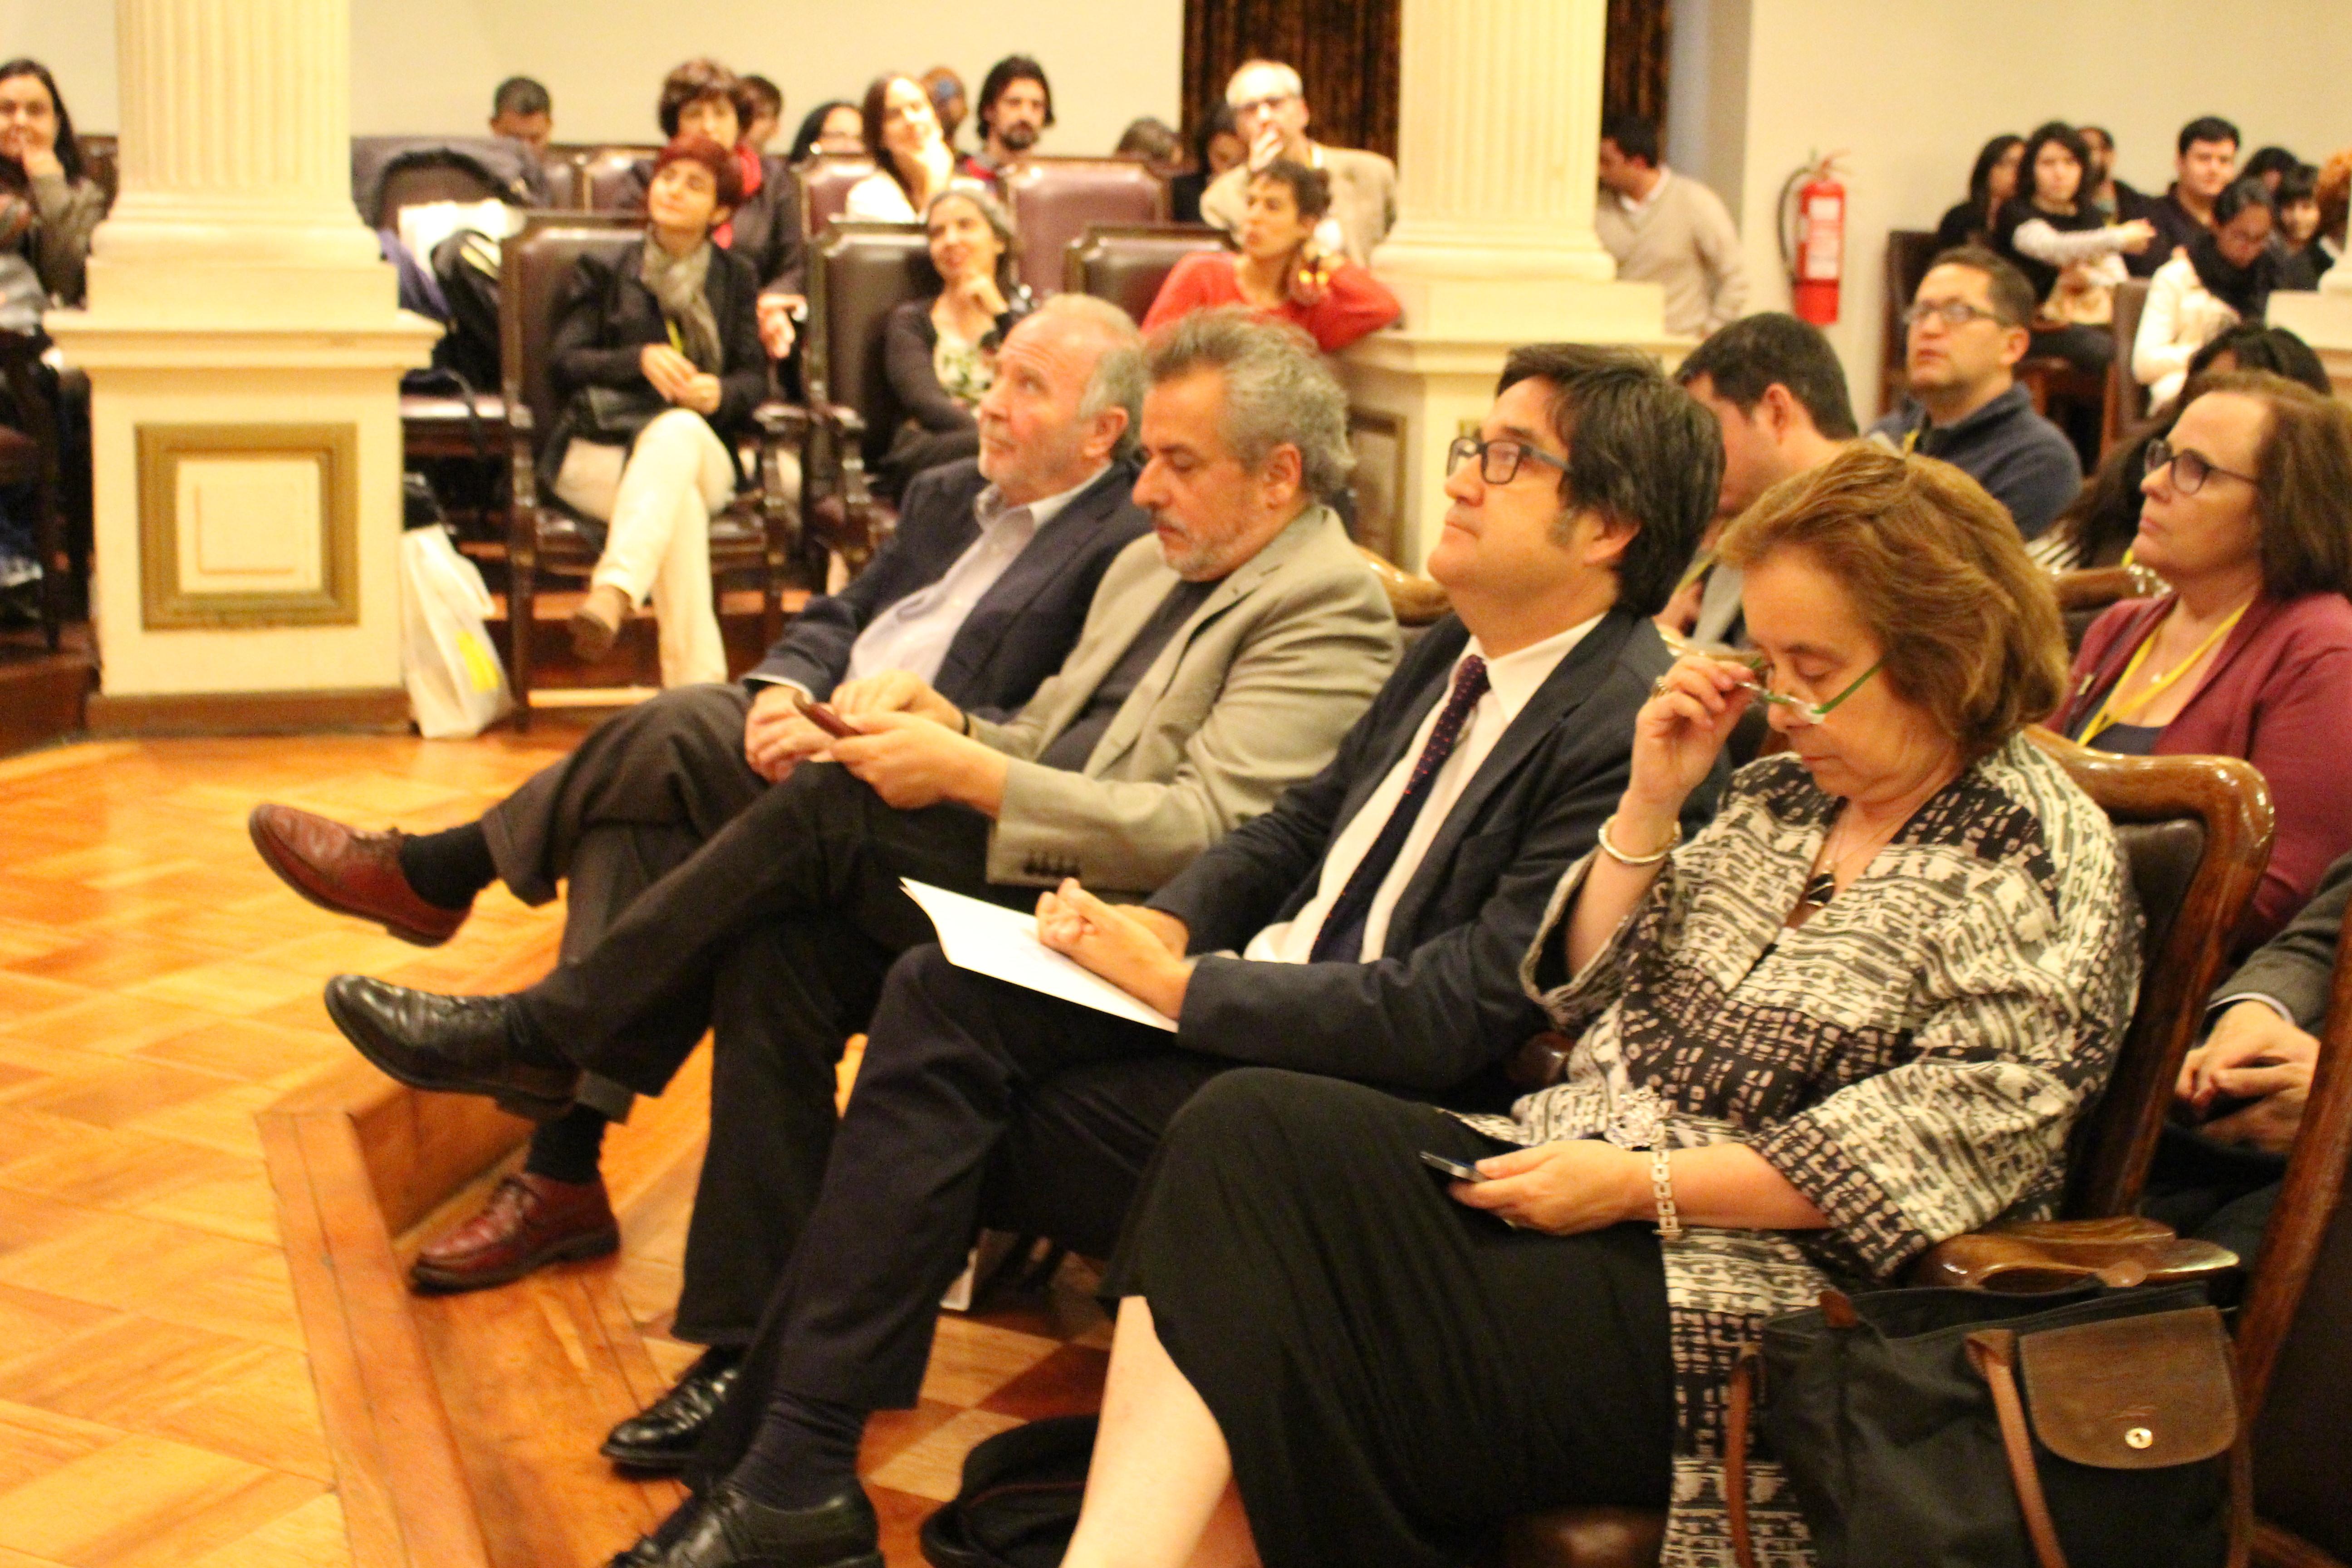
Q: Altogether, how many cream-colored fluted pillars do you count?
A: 2